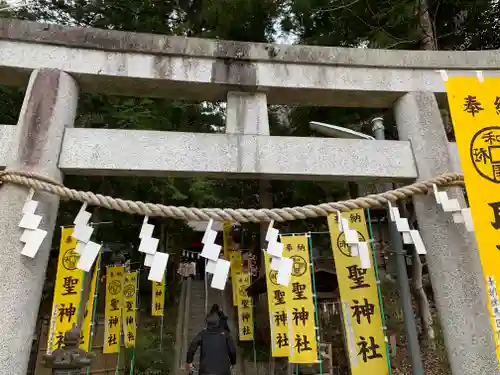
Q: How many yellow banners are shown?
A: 12